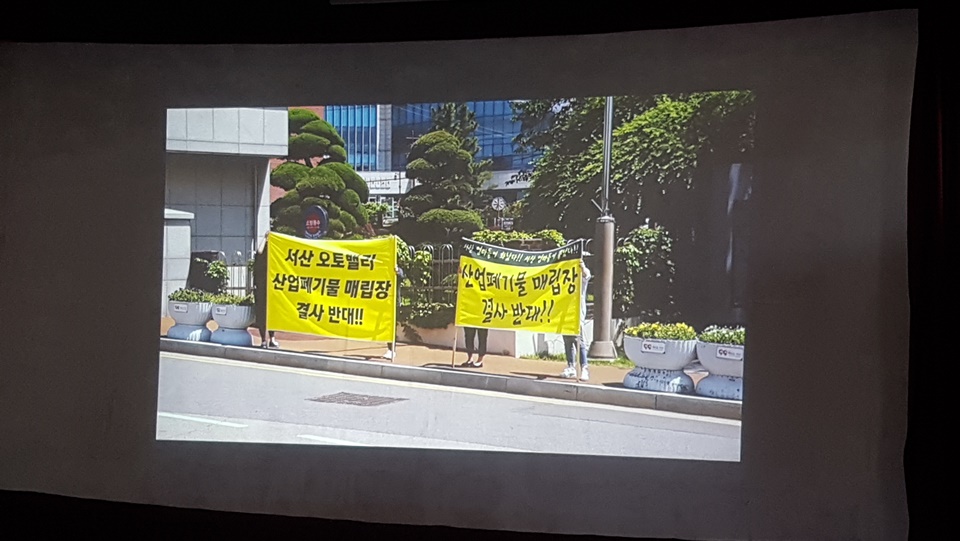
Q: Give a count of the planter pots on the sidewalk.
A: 4